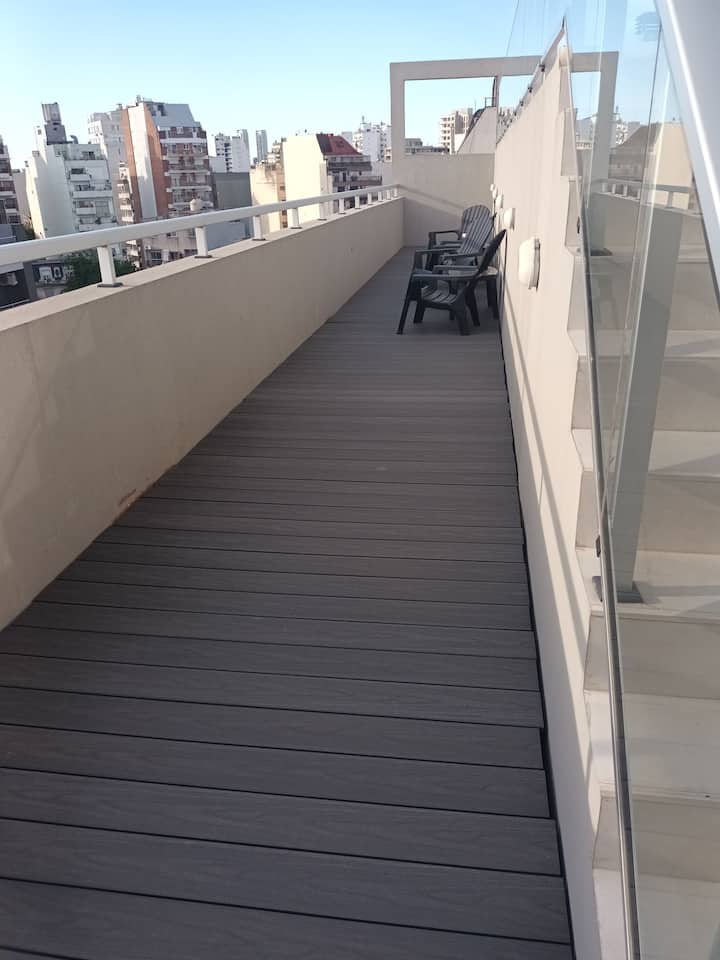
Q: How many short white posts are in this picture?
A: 11